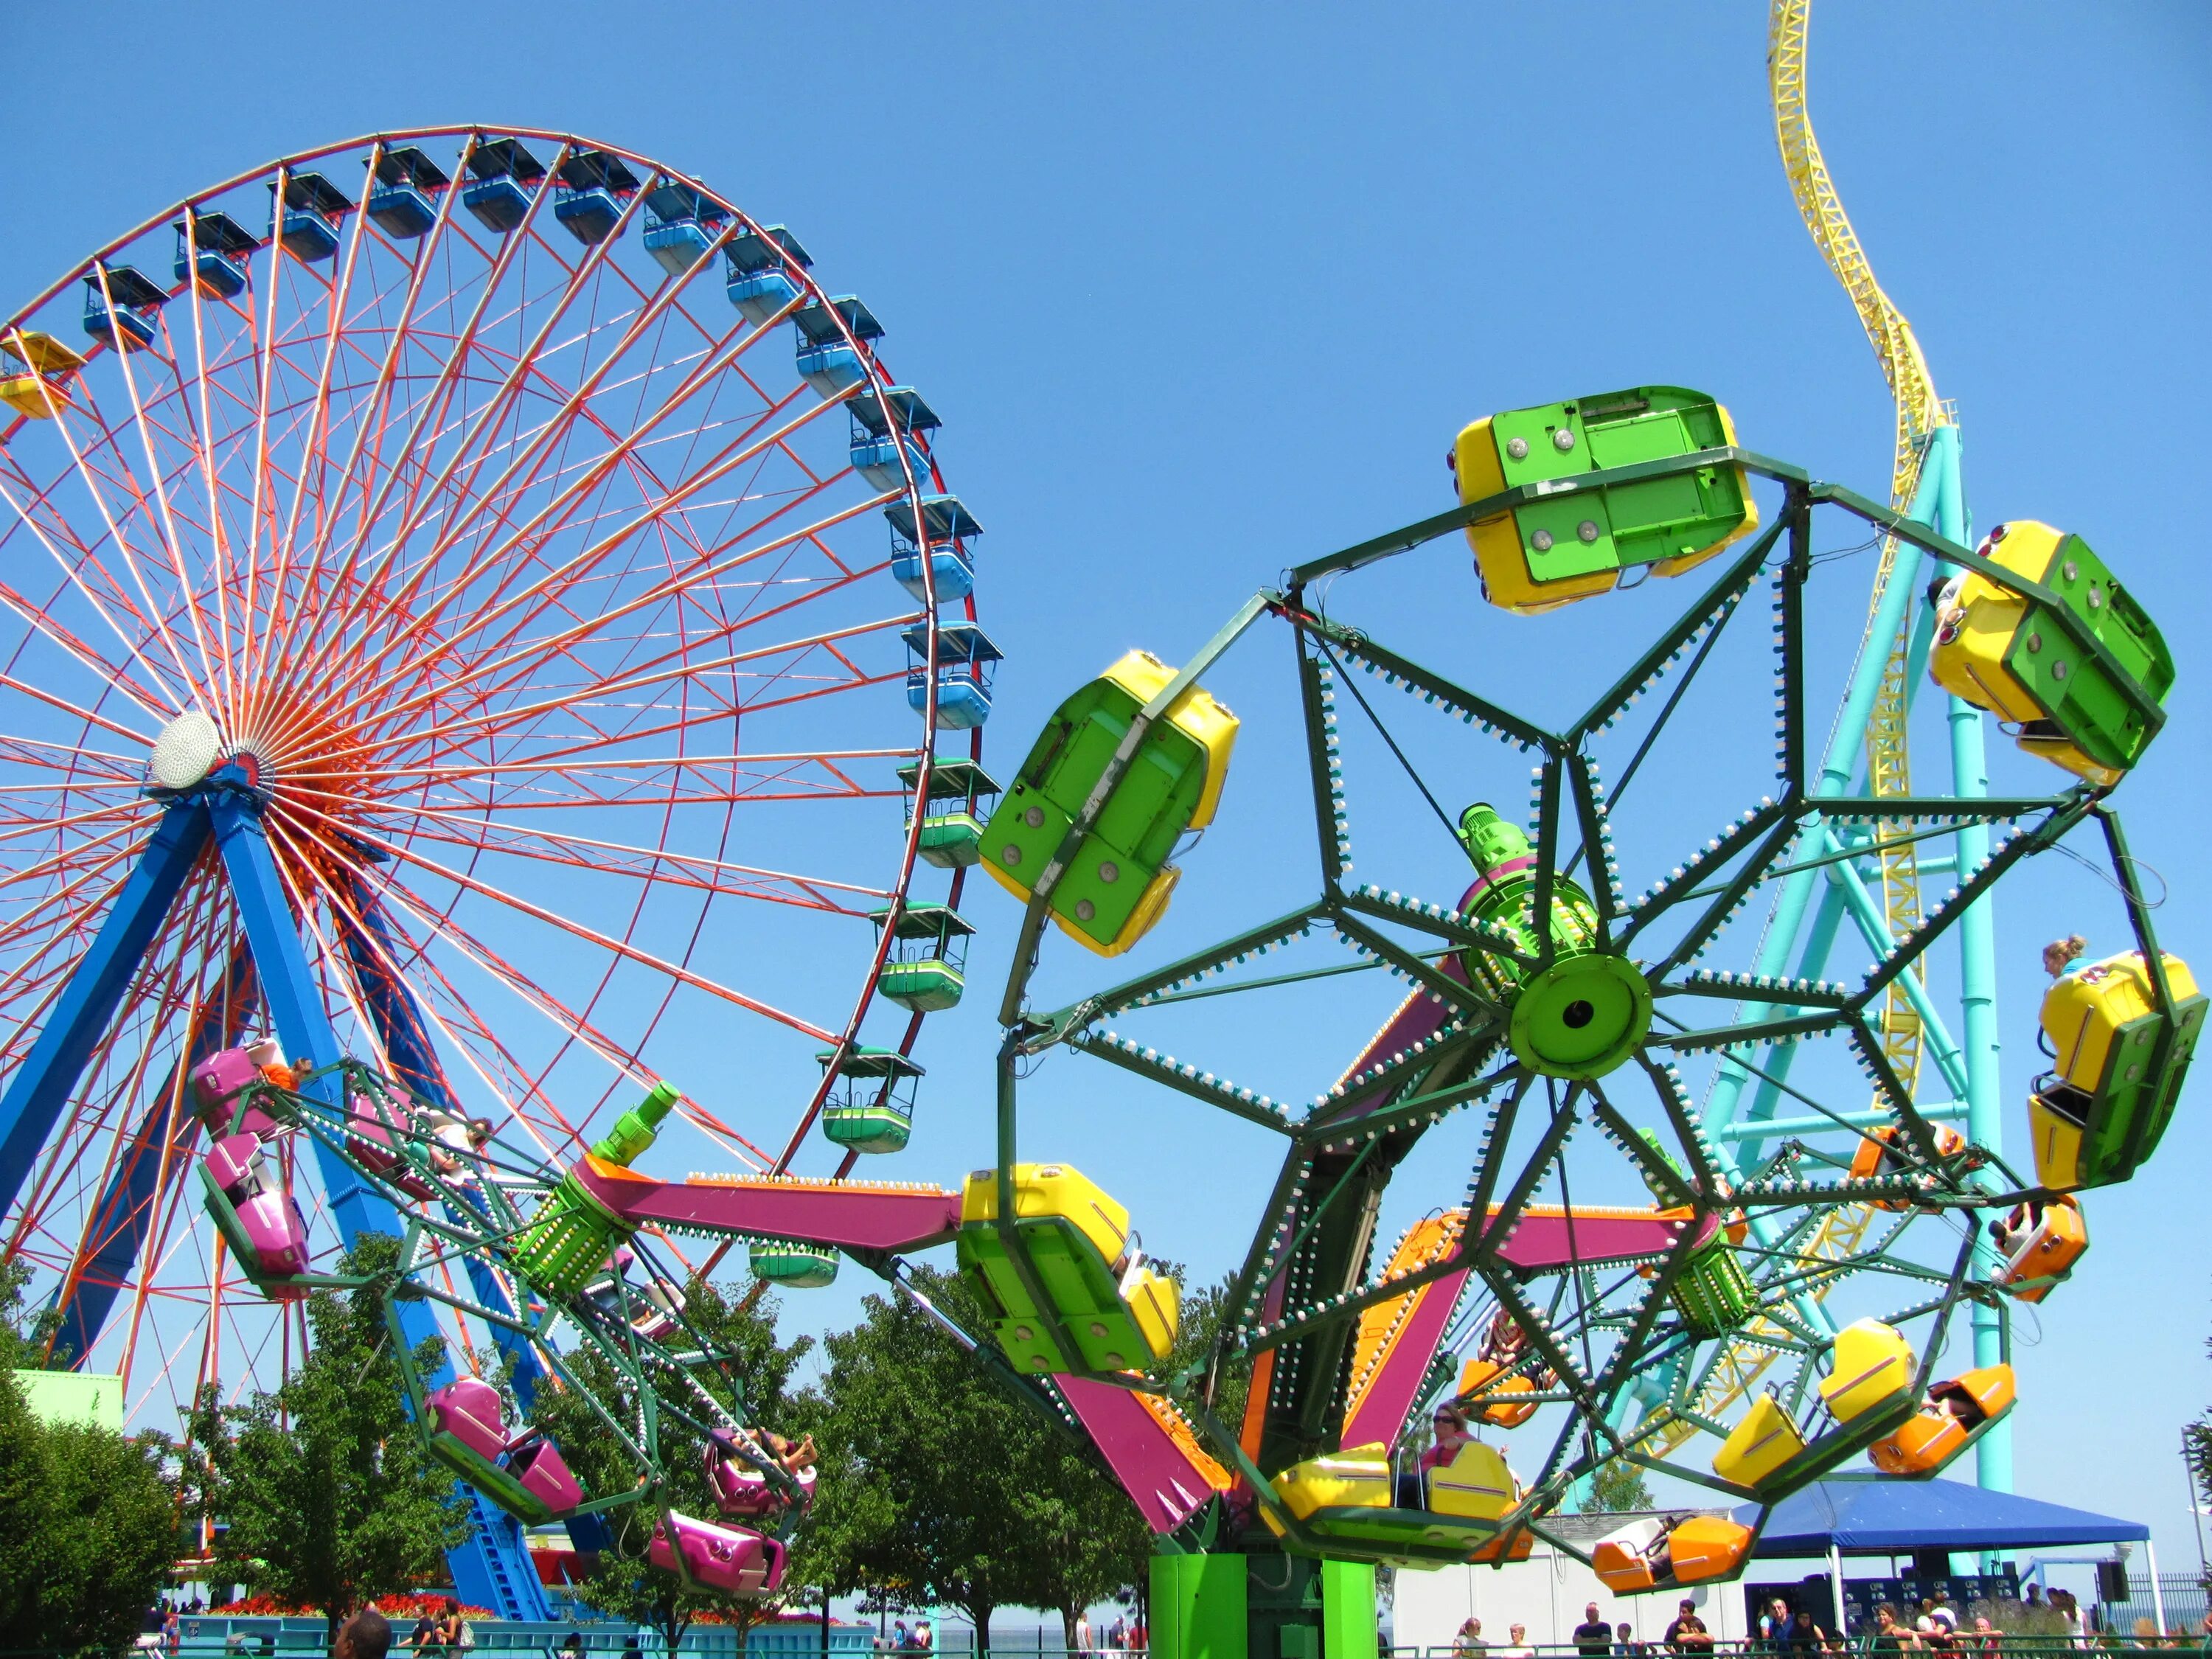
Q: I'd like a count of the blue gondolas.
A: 12